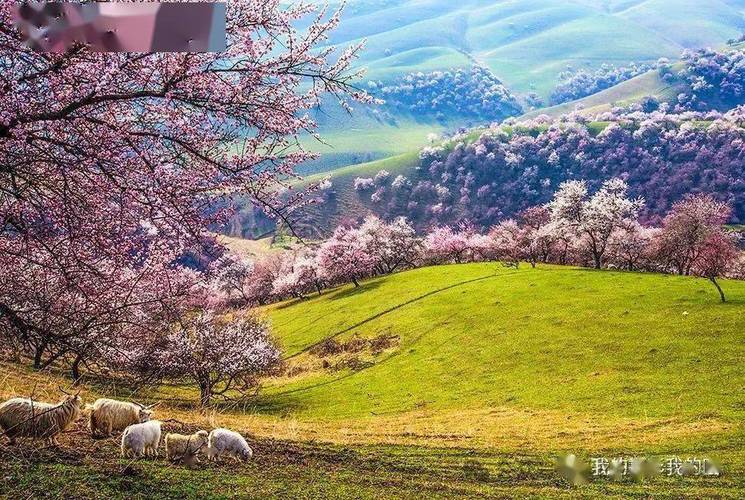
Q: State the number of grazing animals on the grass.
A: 5